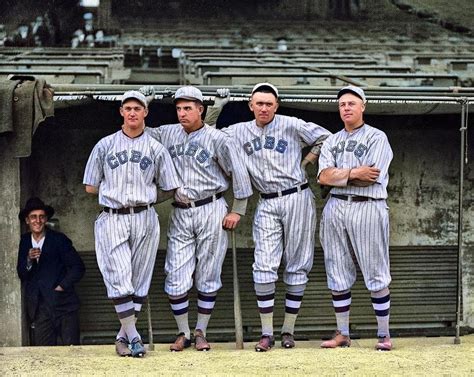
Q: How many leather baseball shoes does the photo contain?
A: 8